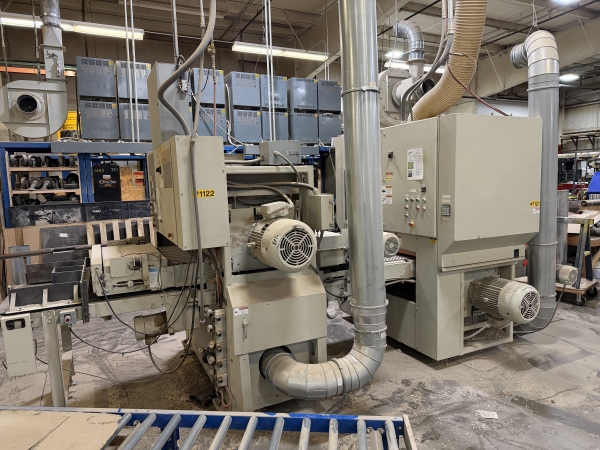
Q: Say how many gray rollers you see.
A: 11